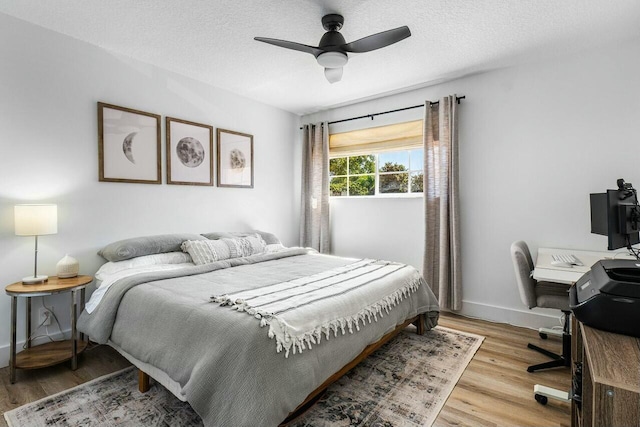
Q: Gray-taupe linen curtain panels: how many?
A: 2